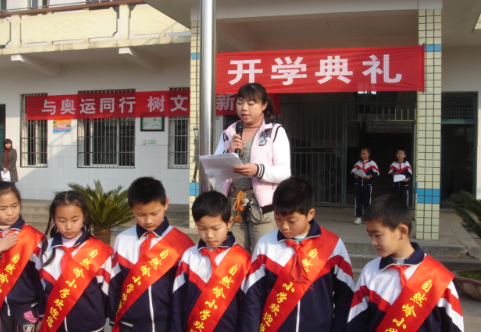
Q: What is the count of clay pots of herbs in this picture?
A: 1